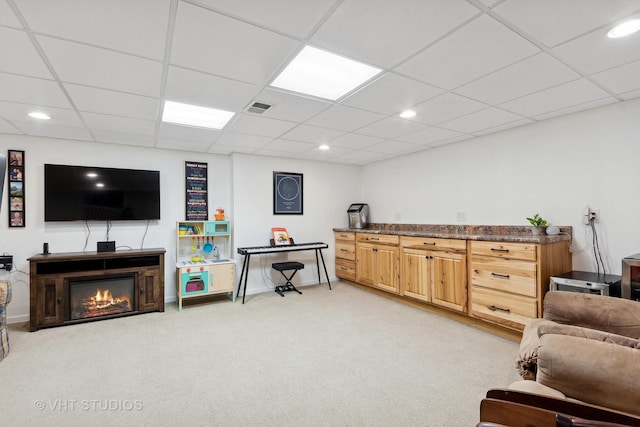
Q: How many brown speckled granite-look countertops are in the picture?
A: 1